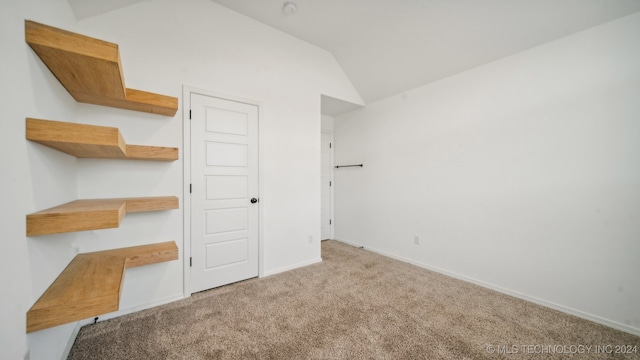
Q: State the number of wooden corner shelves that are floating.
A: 4